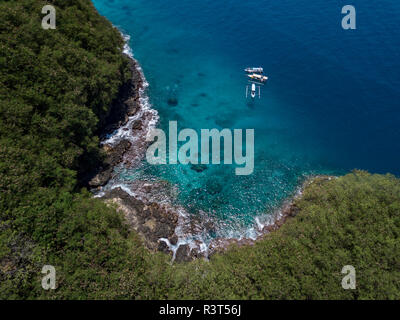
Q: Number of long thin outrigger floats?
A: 3